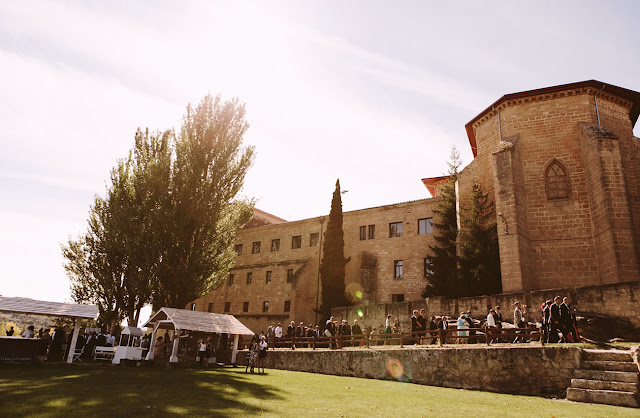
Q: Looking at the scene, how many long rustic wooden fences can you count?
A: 1